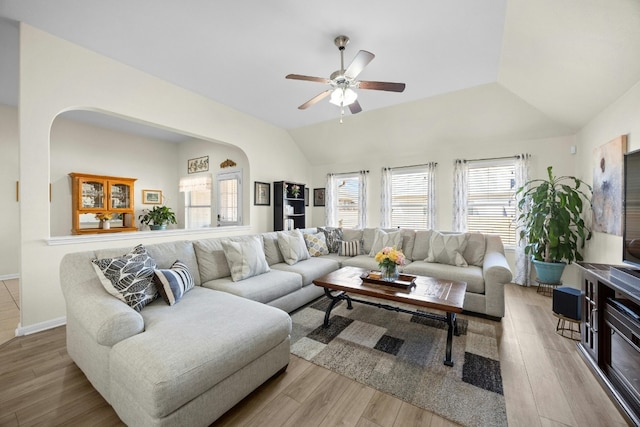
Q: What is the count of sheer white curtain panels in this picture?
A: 6